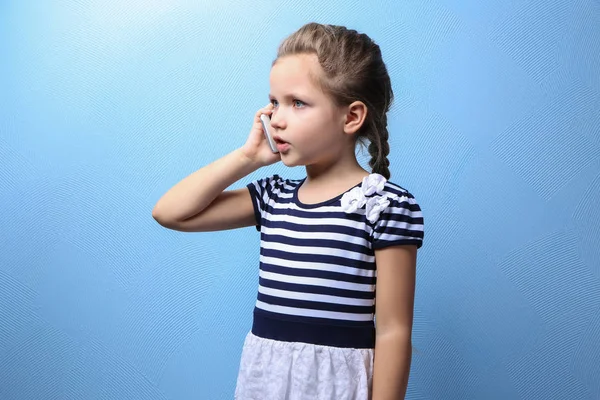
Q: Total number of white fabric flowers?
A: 3